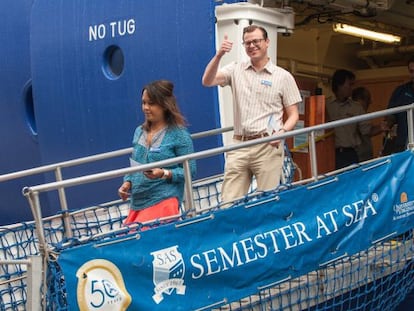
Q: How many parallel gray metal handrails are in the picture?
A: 2